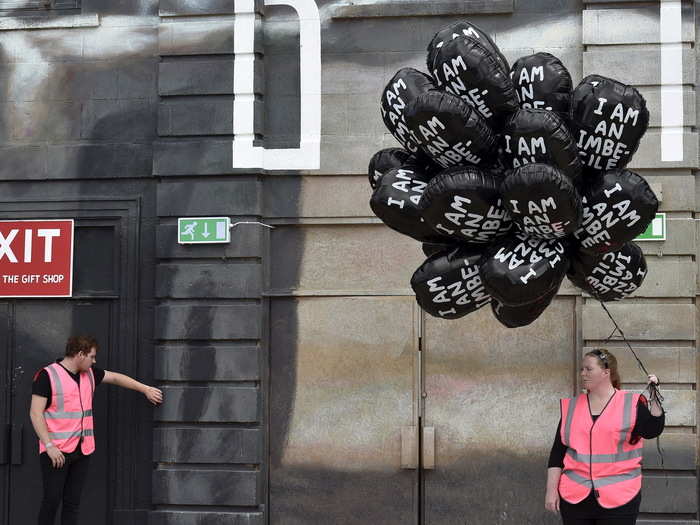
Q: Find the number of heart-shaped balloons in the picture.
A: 0